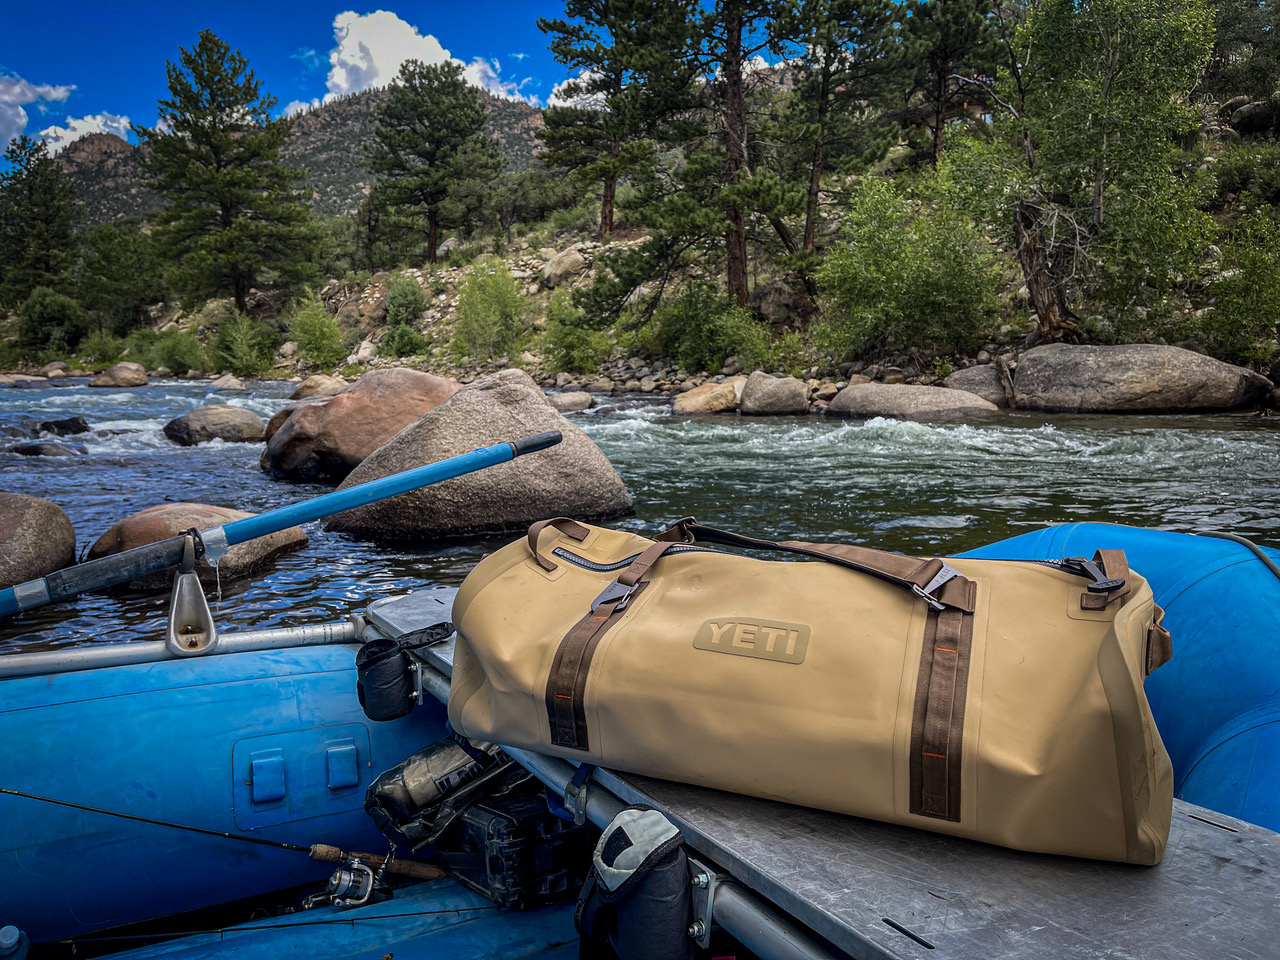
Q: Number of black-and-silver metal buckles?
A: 2